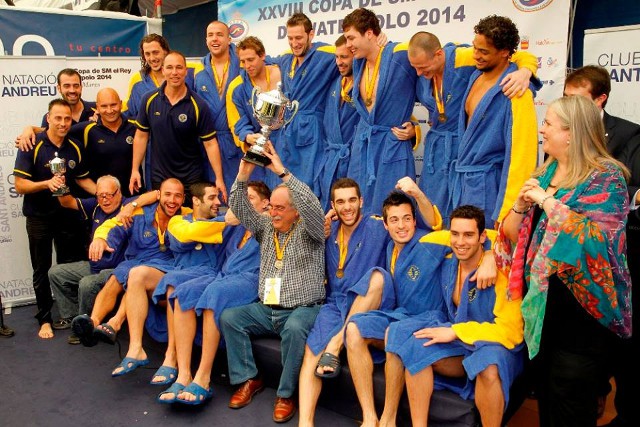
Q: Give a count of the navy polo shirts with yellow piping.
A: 5